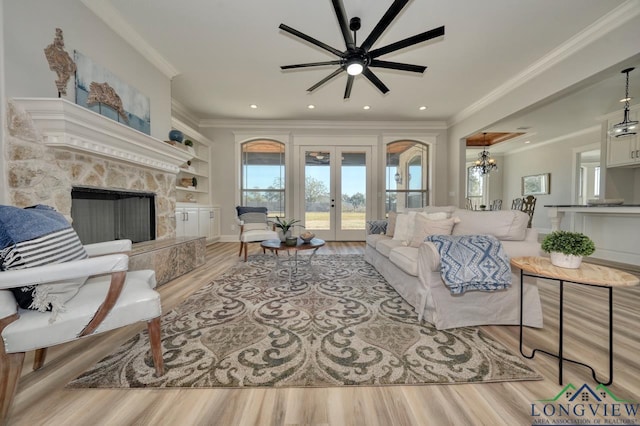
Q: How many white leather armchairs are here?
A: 2